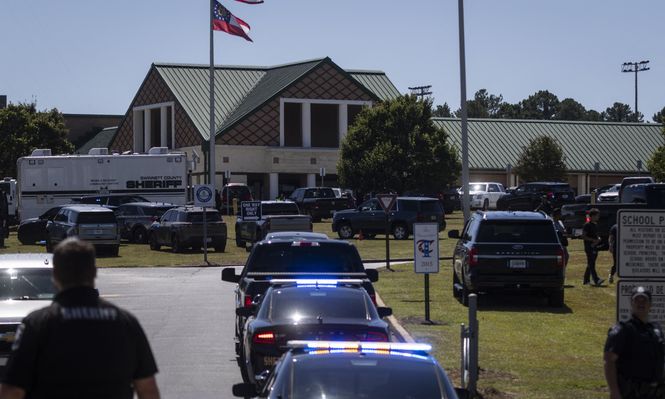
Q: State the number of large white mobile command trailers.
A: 1